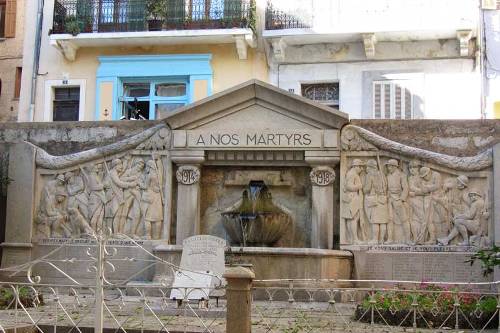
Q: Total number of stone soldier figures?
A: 14